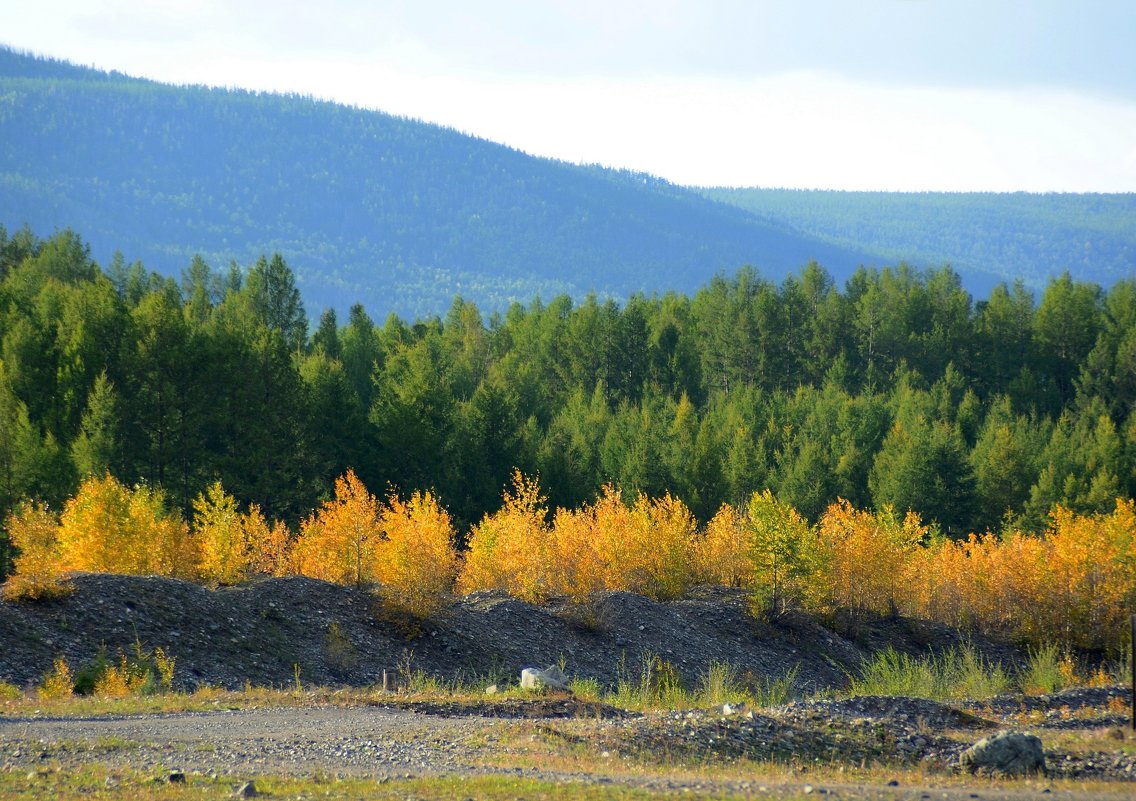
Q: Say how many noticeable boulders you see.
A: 2